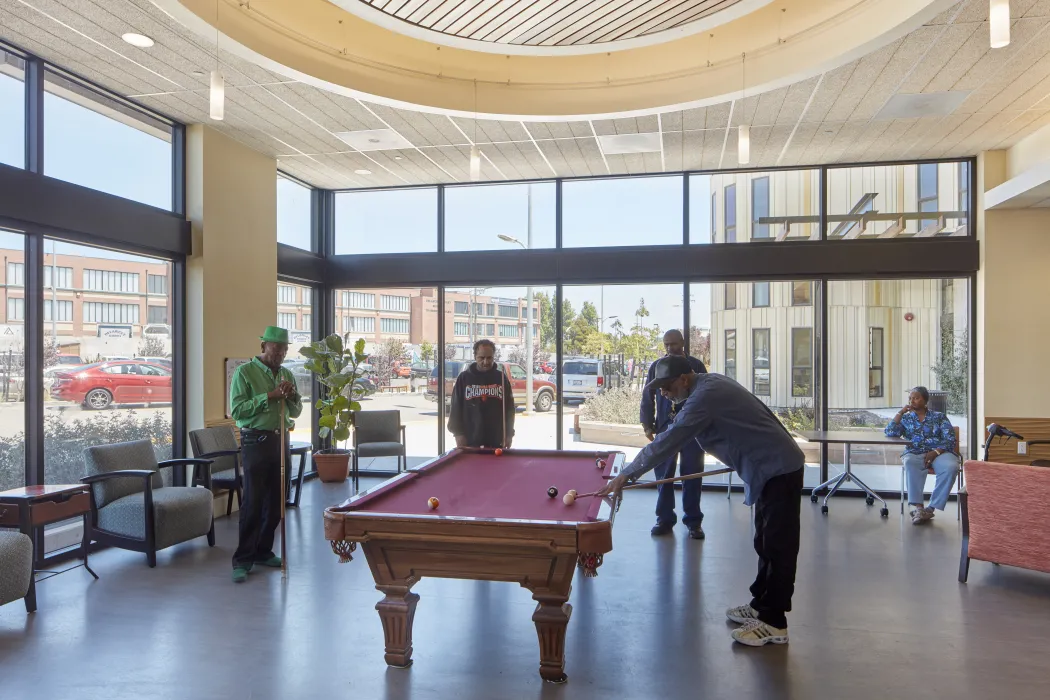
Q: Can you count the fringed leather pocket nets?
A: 2